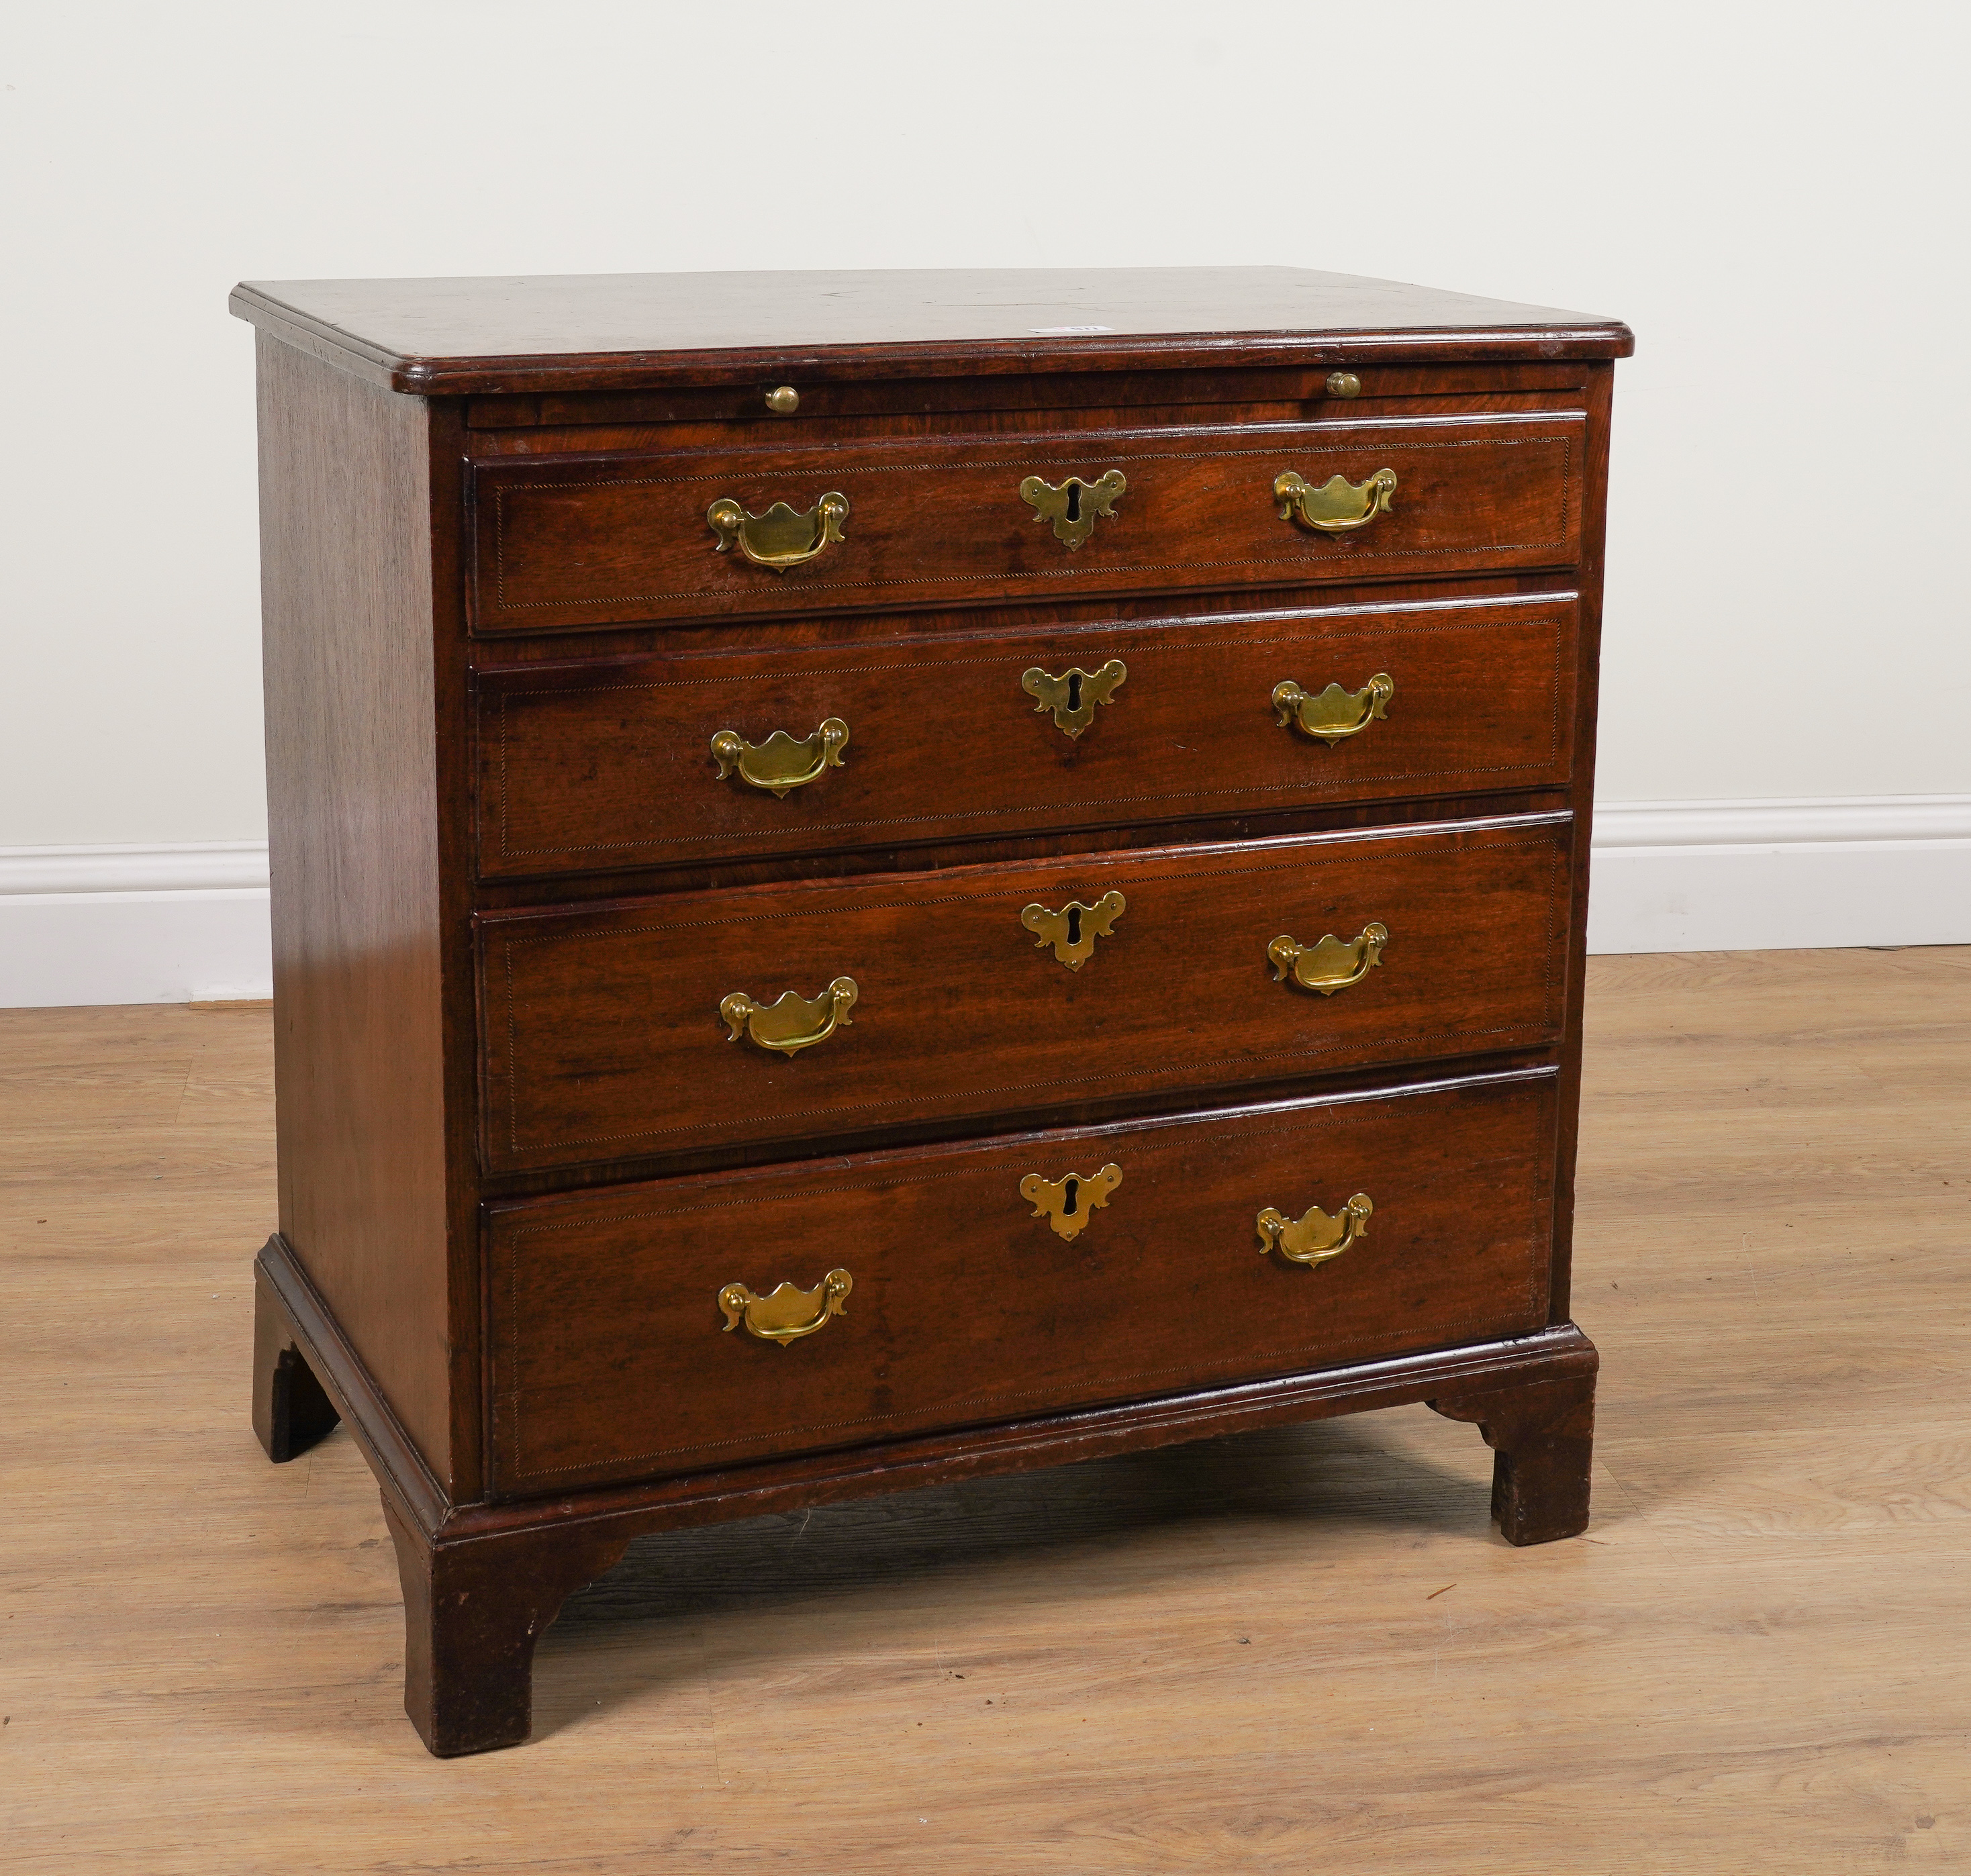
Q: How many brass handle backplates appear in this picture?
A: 8